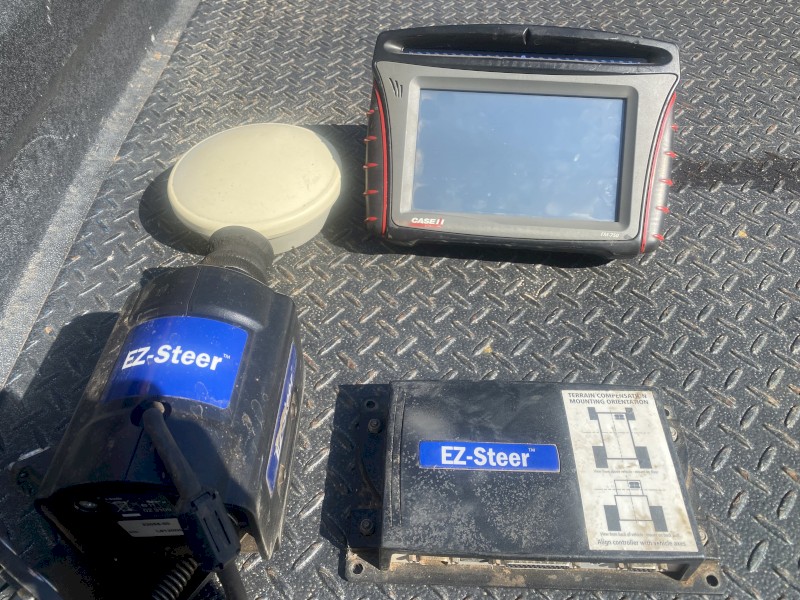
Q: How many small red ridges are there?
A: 10